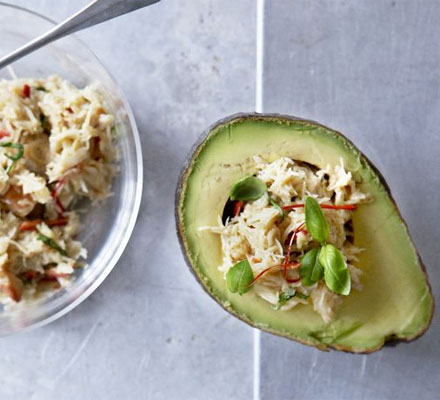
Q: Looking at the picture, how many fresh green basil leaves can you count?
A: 5